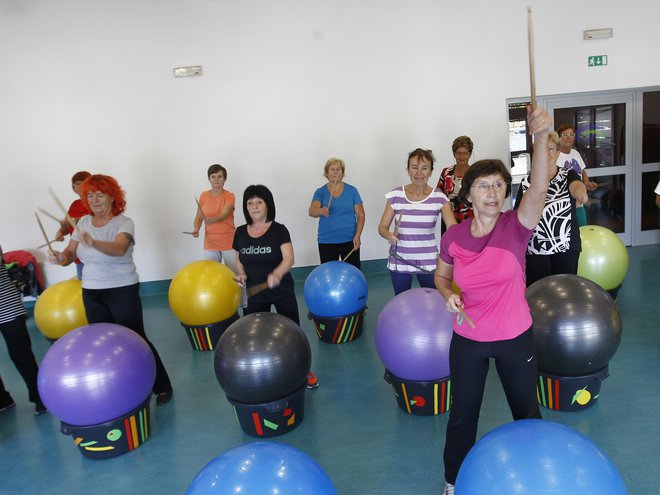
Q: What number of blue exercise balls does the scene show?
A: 3